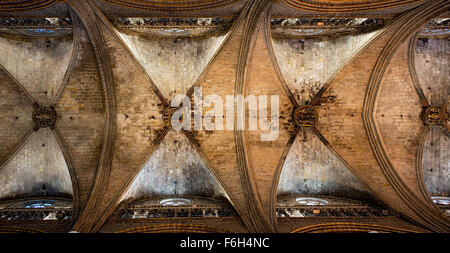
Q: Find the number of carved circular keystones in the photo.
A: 4